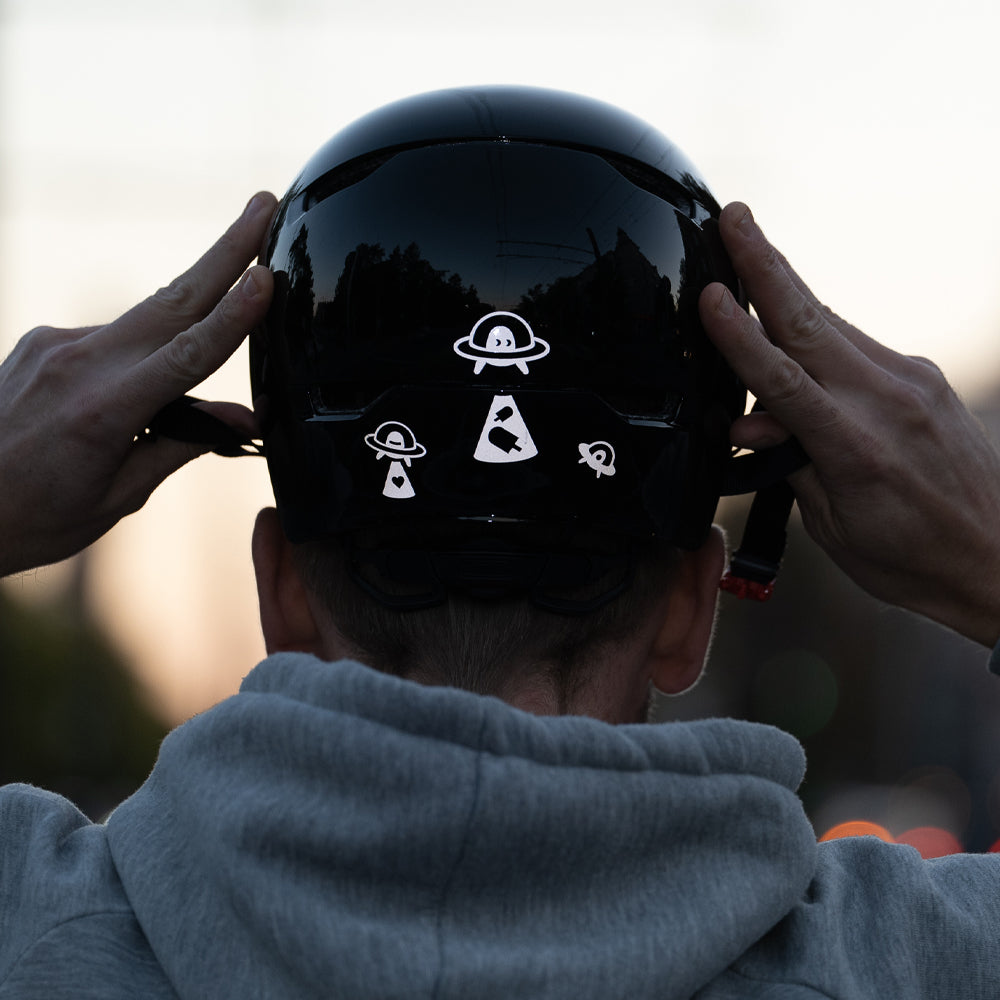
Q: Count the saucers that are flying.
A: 3